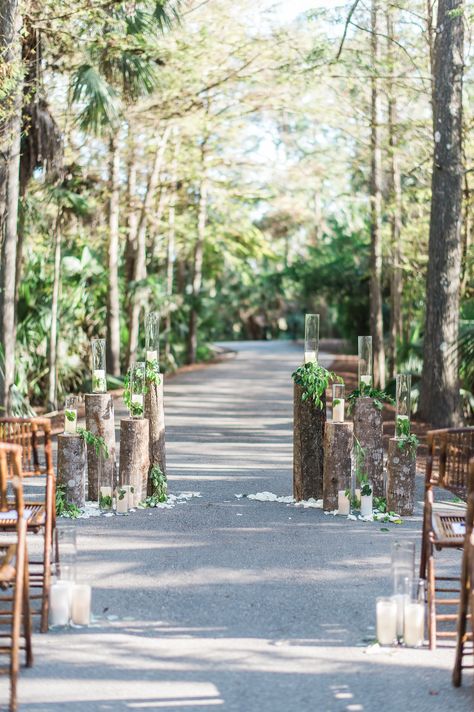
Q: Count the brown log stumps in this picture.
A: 8